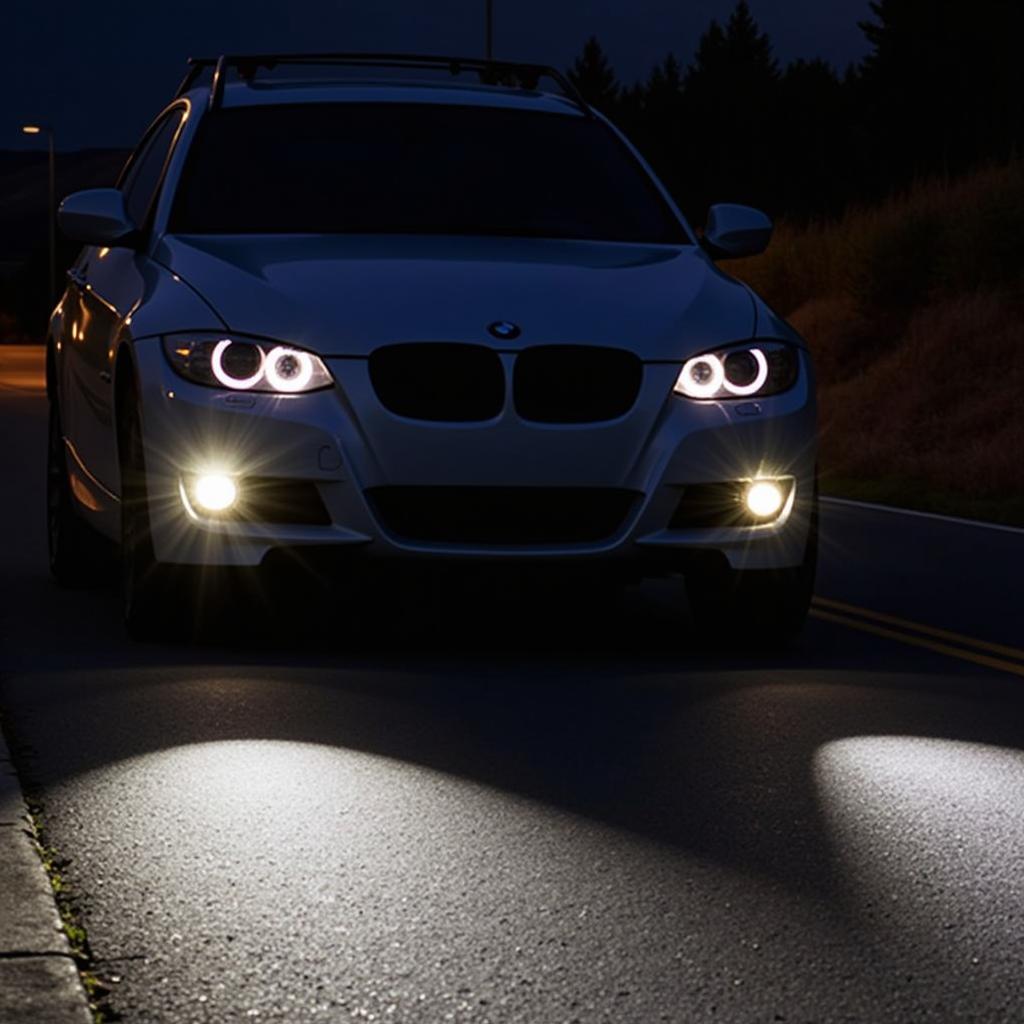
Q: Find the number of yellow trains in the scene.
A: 0